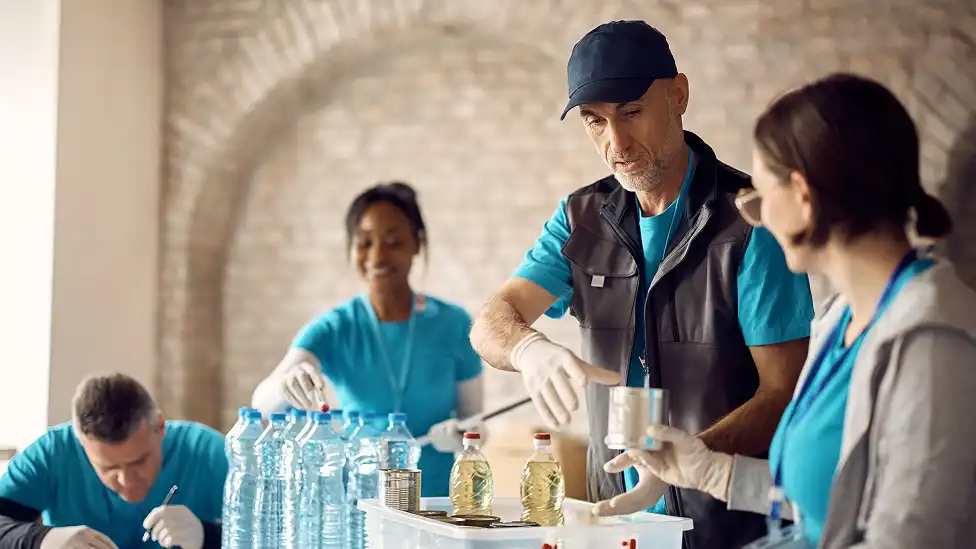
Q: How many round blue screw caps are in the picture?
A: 11